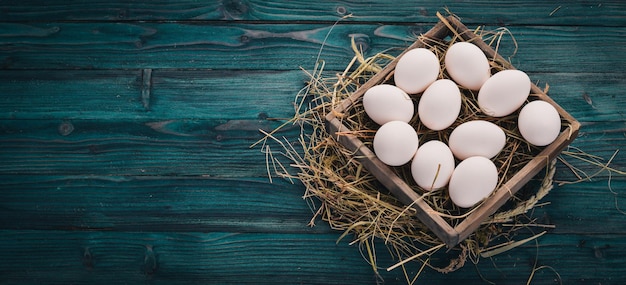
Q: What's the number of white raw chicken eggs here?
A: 10